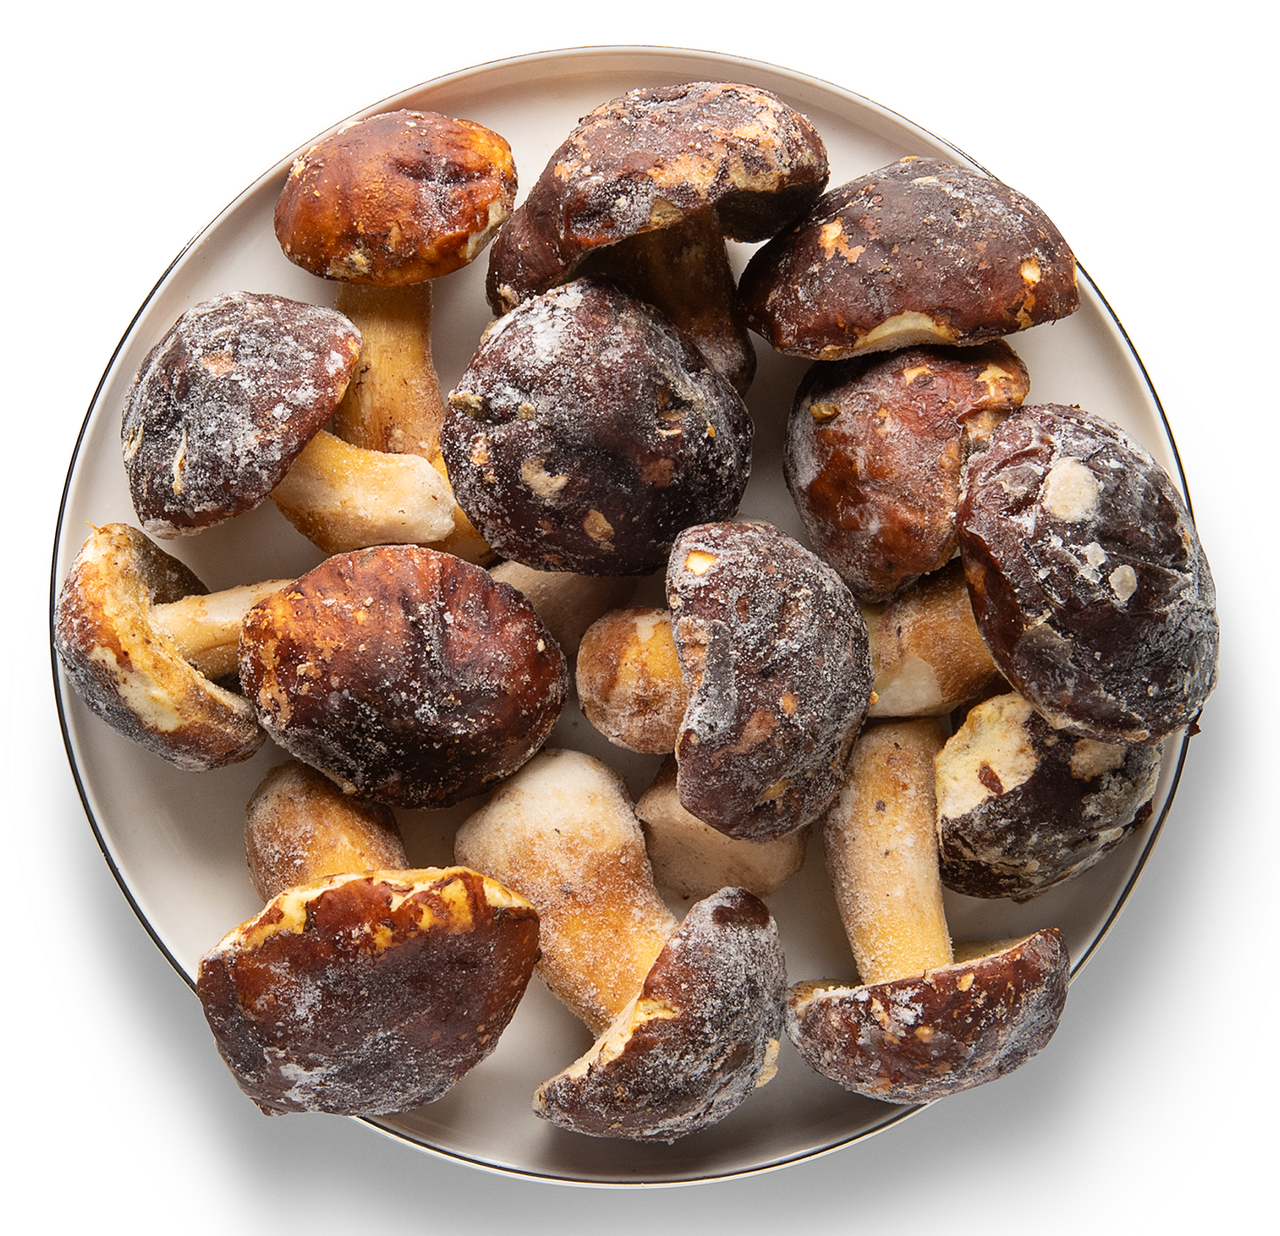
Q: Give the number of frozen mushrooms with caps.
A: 14